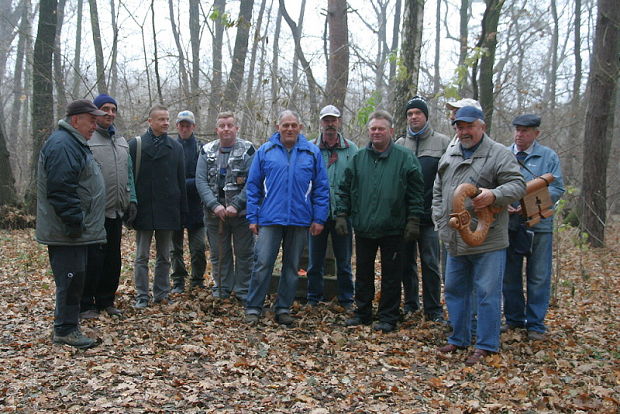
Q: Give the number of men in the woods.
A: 12